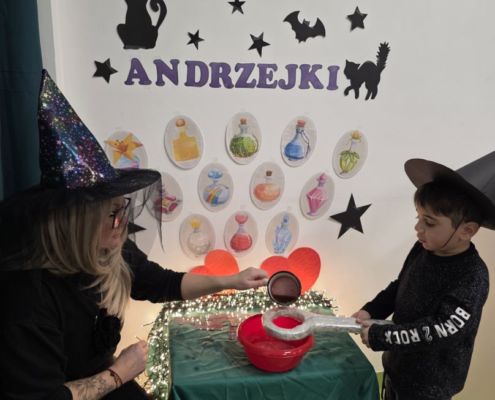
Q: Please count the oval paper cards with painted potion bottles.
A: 12